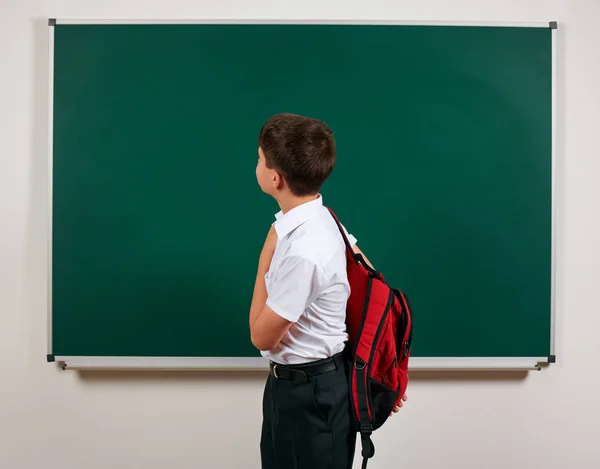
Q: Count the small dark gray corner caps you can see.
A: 4